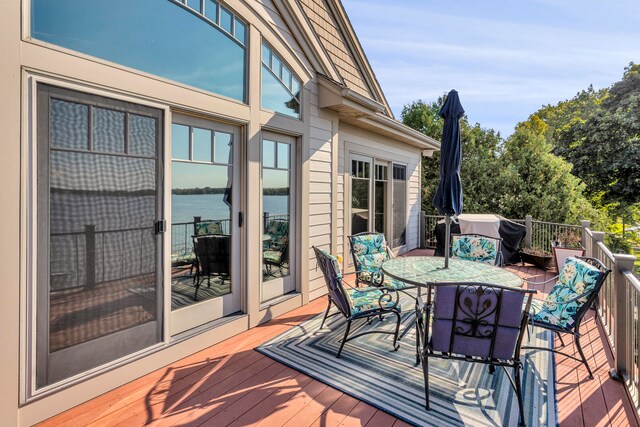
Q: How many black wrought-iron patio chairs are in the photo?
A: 5